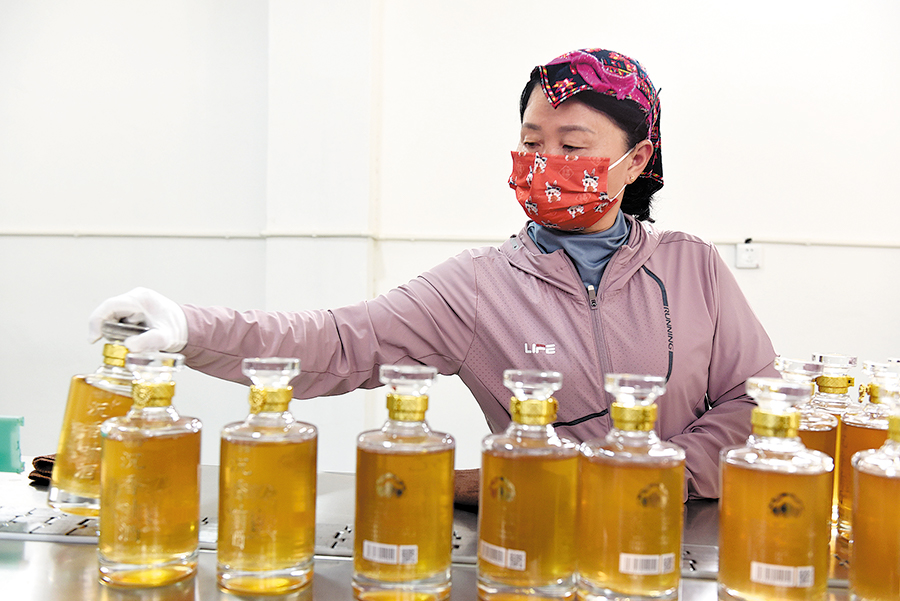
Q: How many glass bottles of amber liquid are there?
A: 11